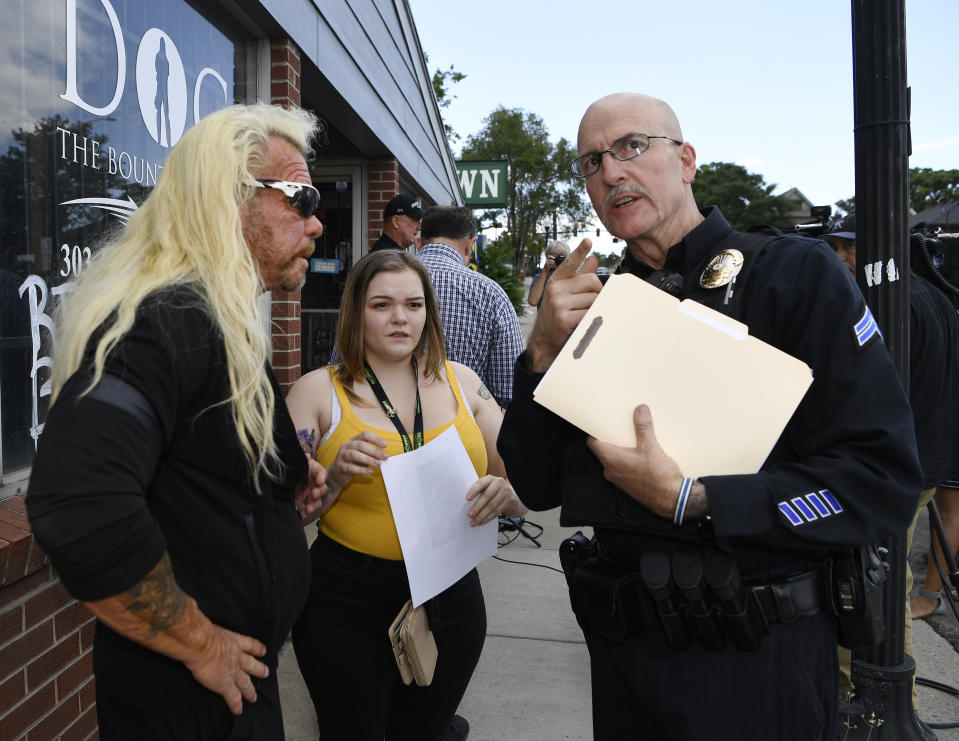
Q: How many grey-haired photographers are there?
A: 1